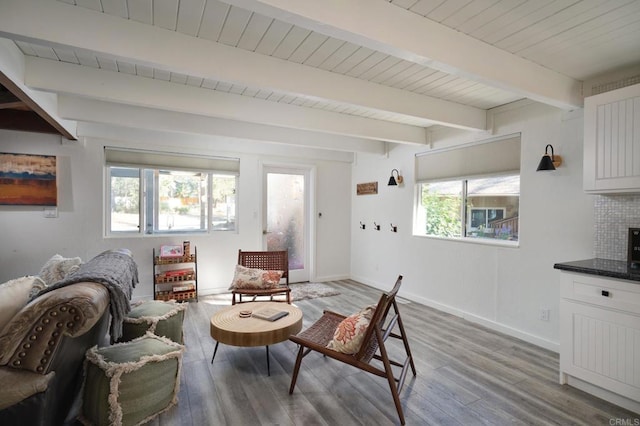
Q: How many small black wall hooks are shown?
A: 3